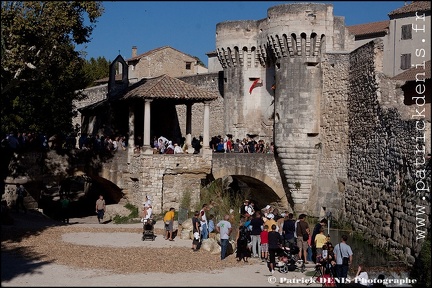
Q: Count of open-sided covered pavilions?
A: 1